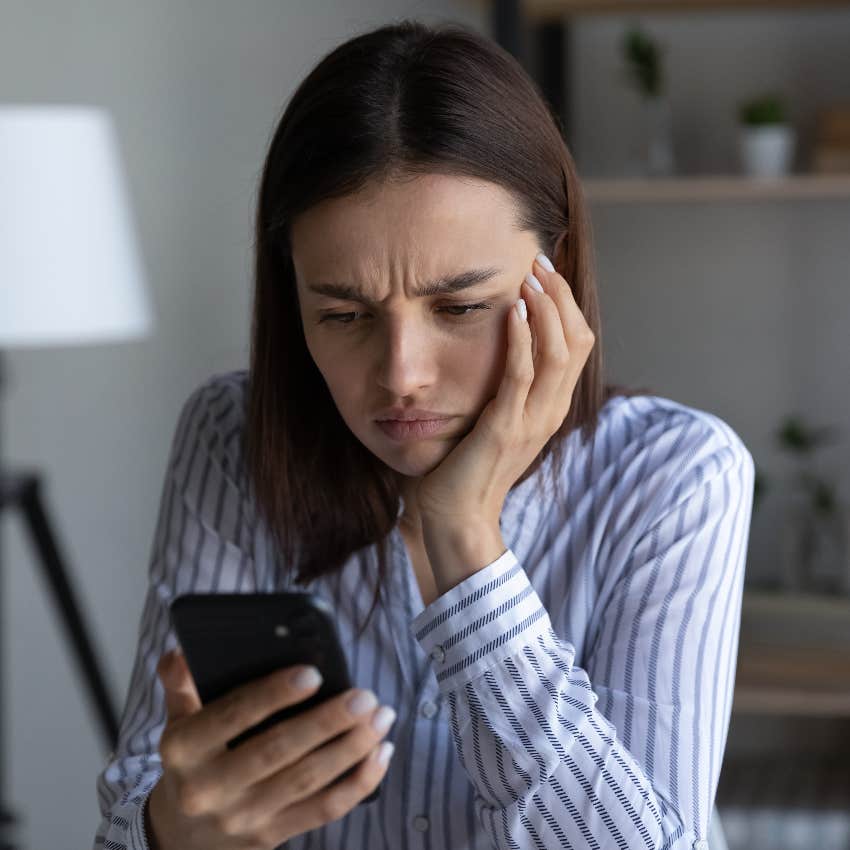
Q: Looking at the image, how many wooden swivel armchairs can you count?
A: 0